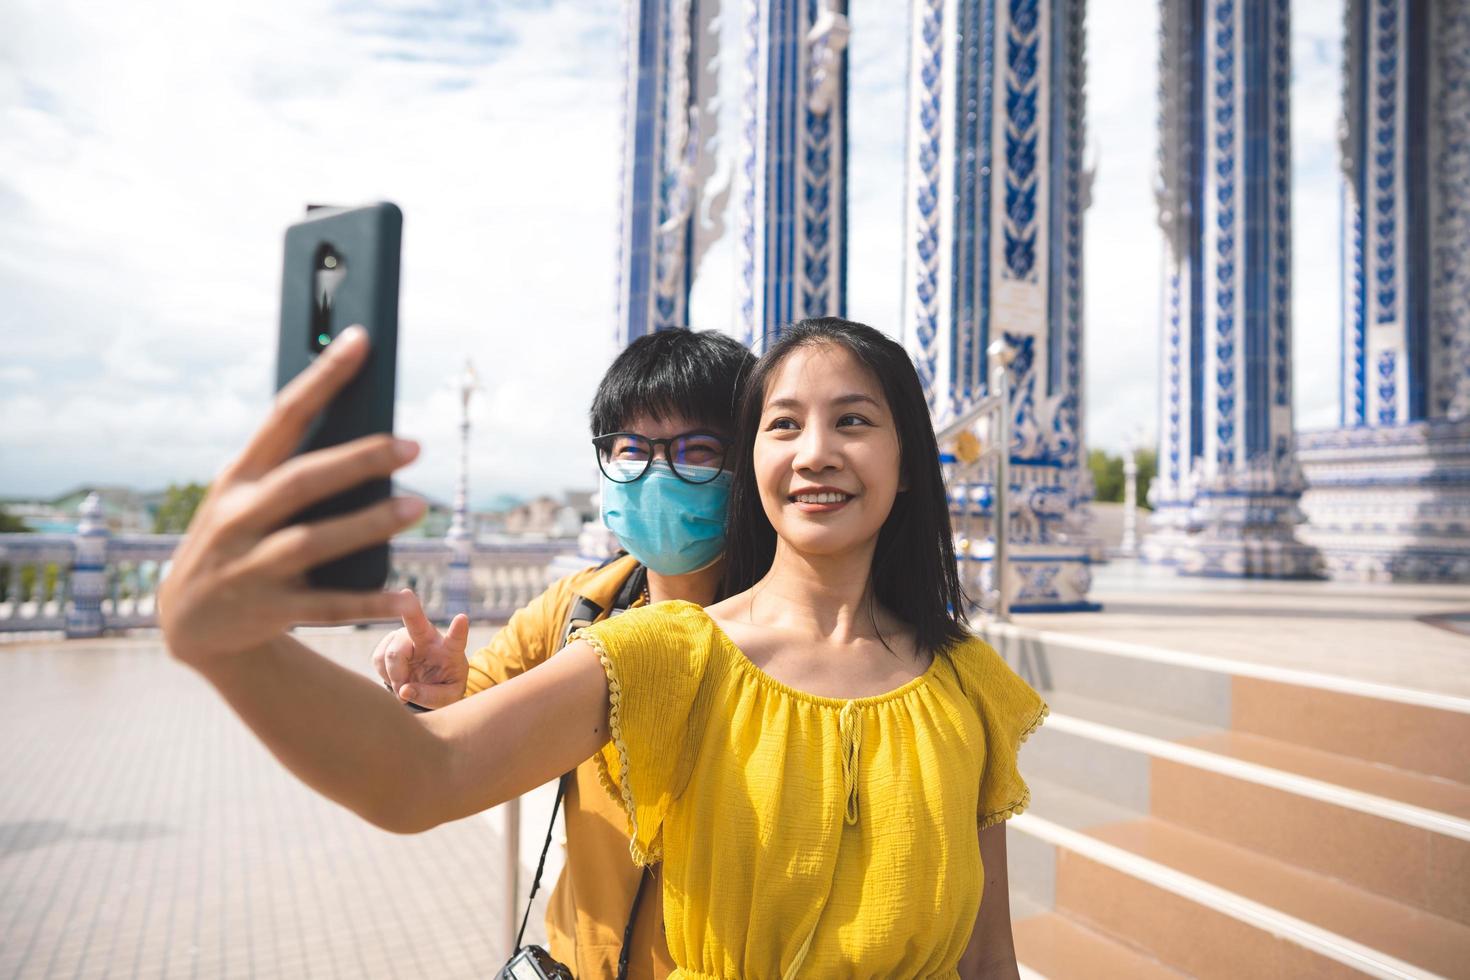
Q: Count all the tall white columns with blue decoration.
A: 5